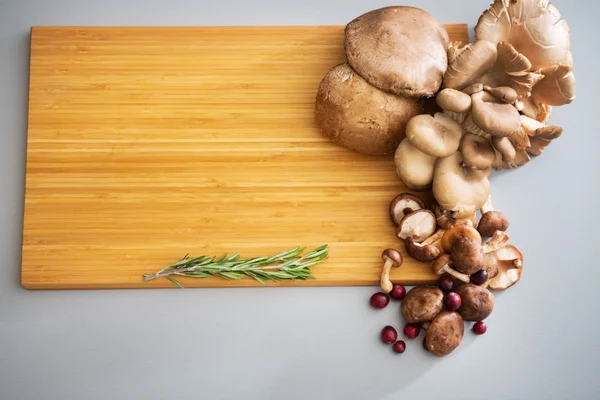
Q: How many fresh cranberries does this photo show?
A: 9